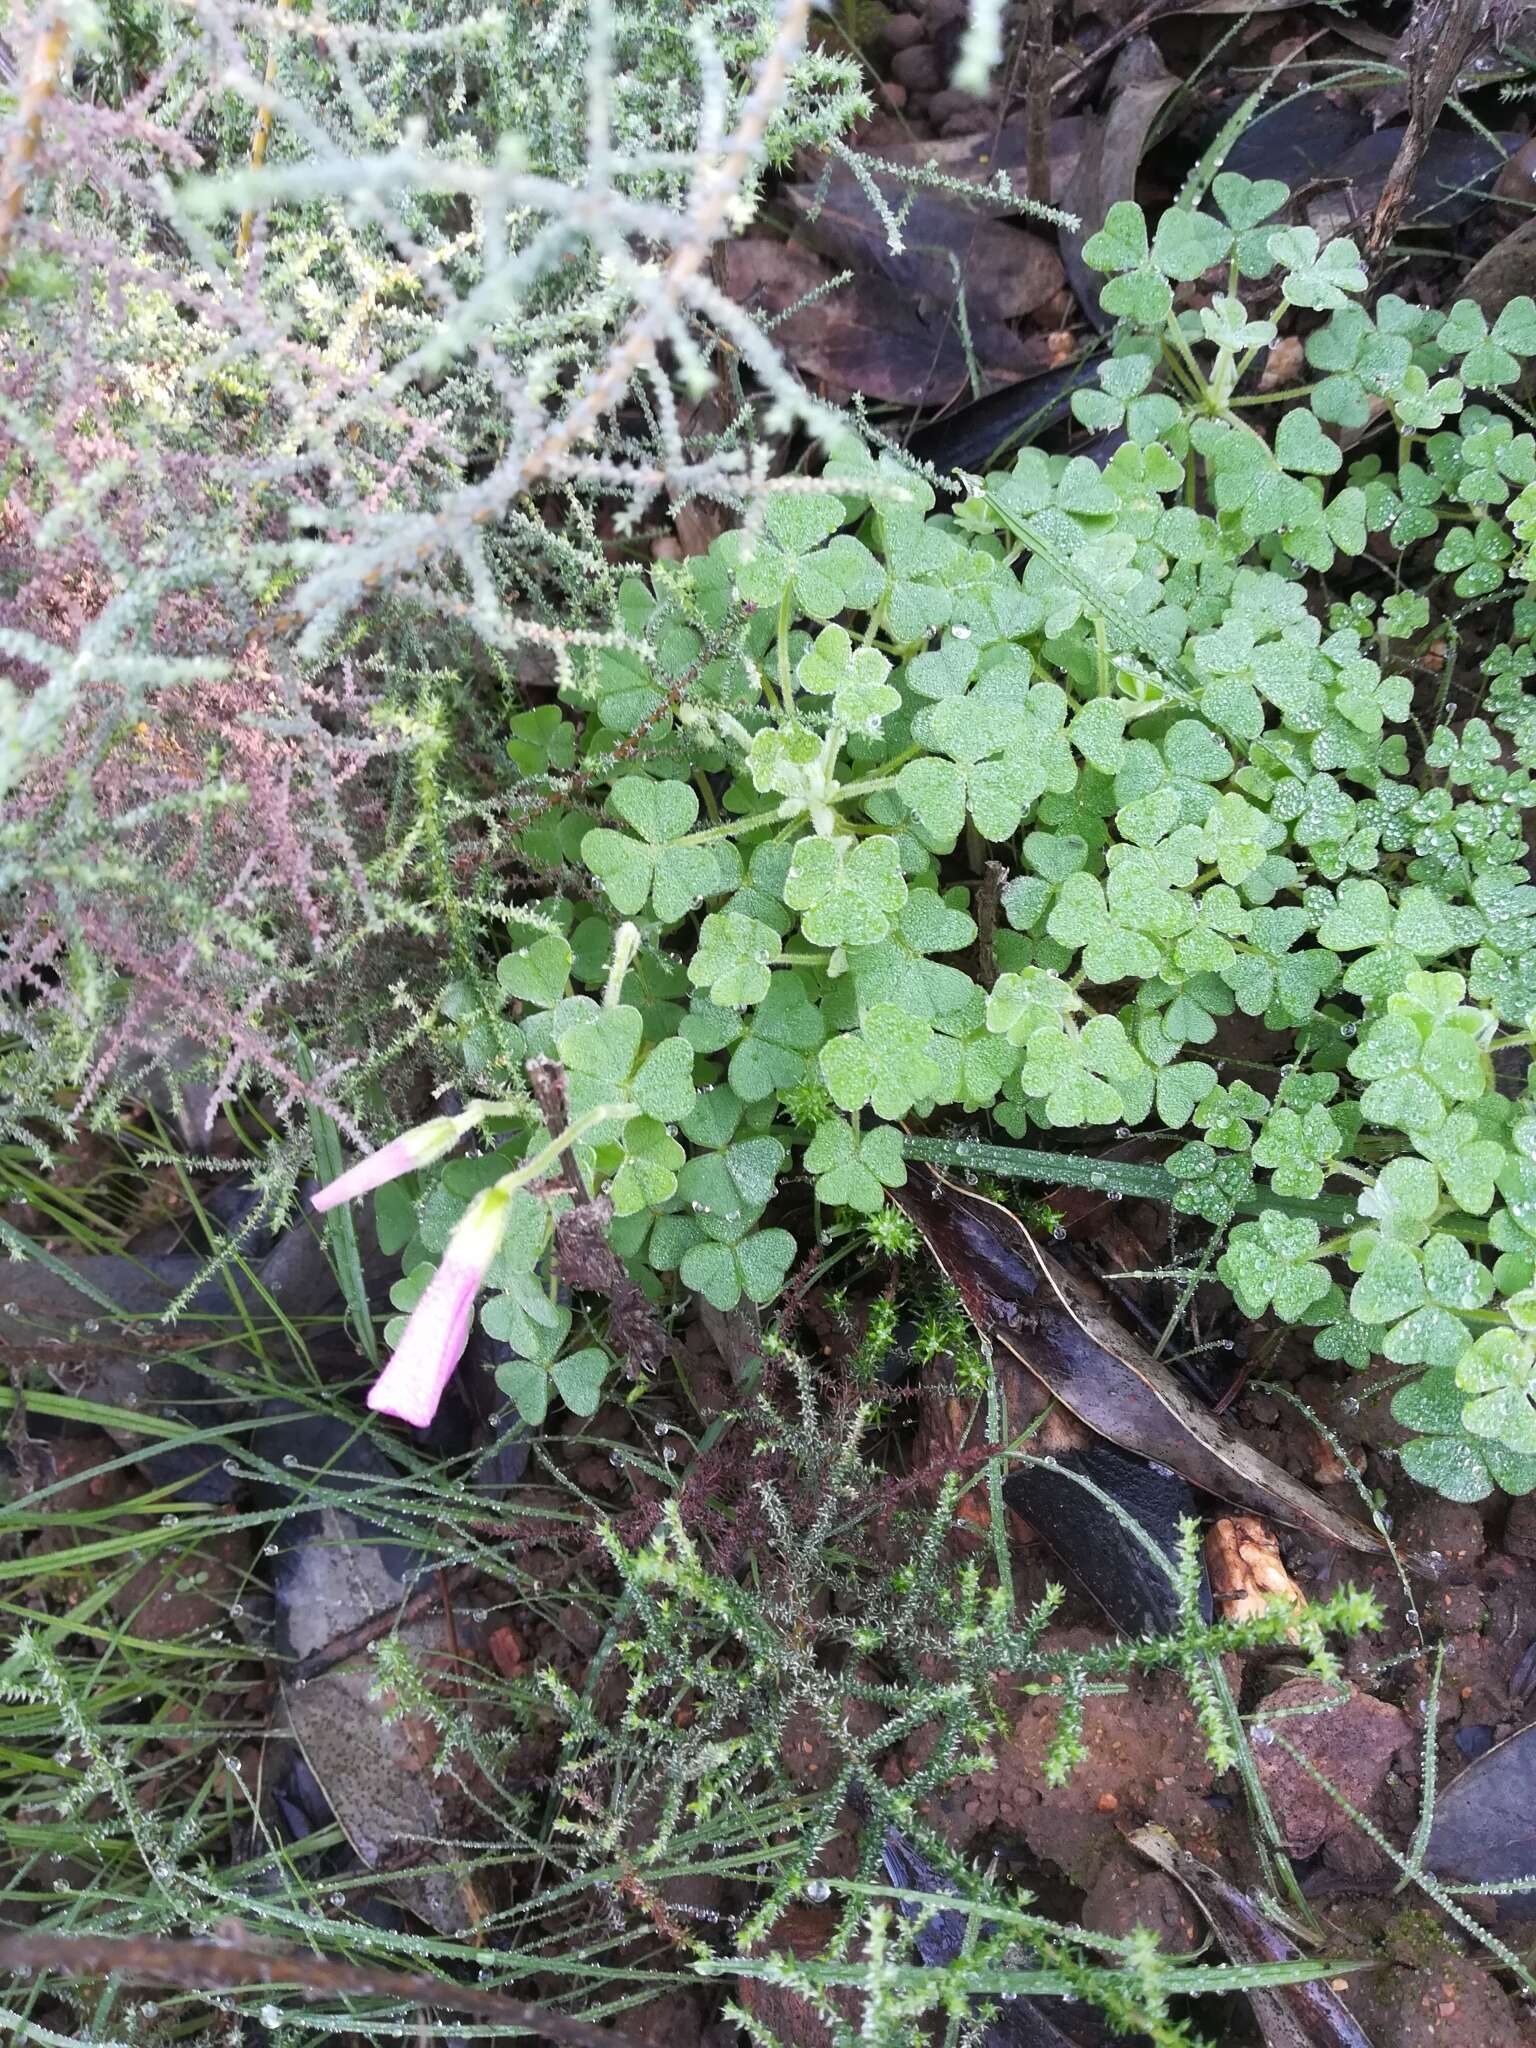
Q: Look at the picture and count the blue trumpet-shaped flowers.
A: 0